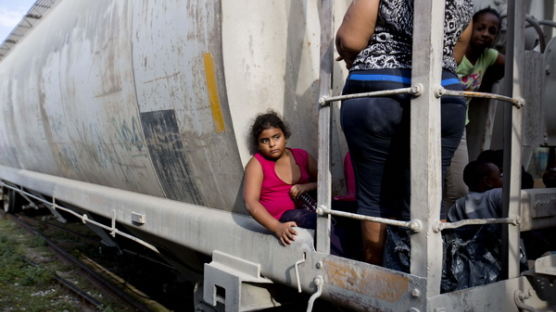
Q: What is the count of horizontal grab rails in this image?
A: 4